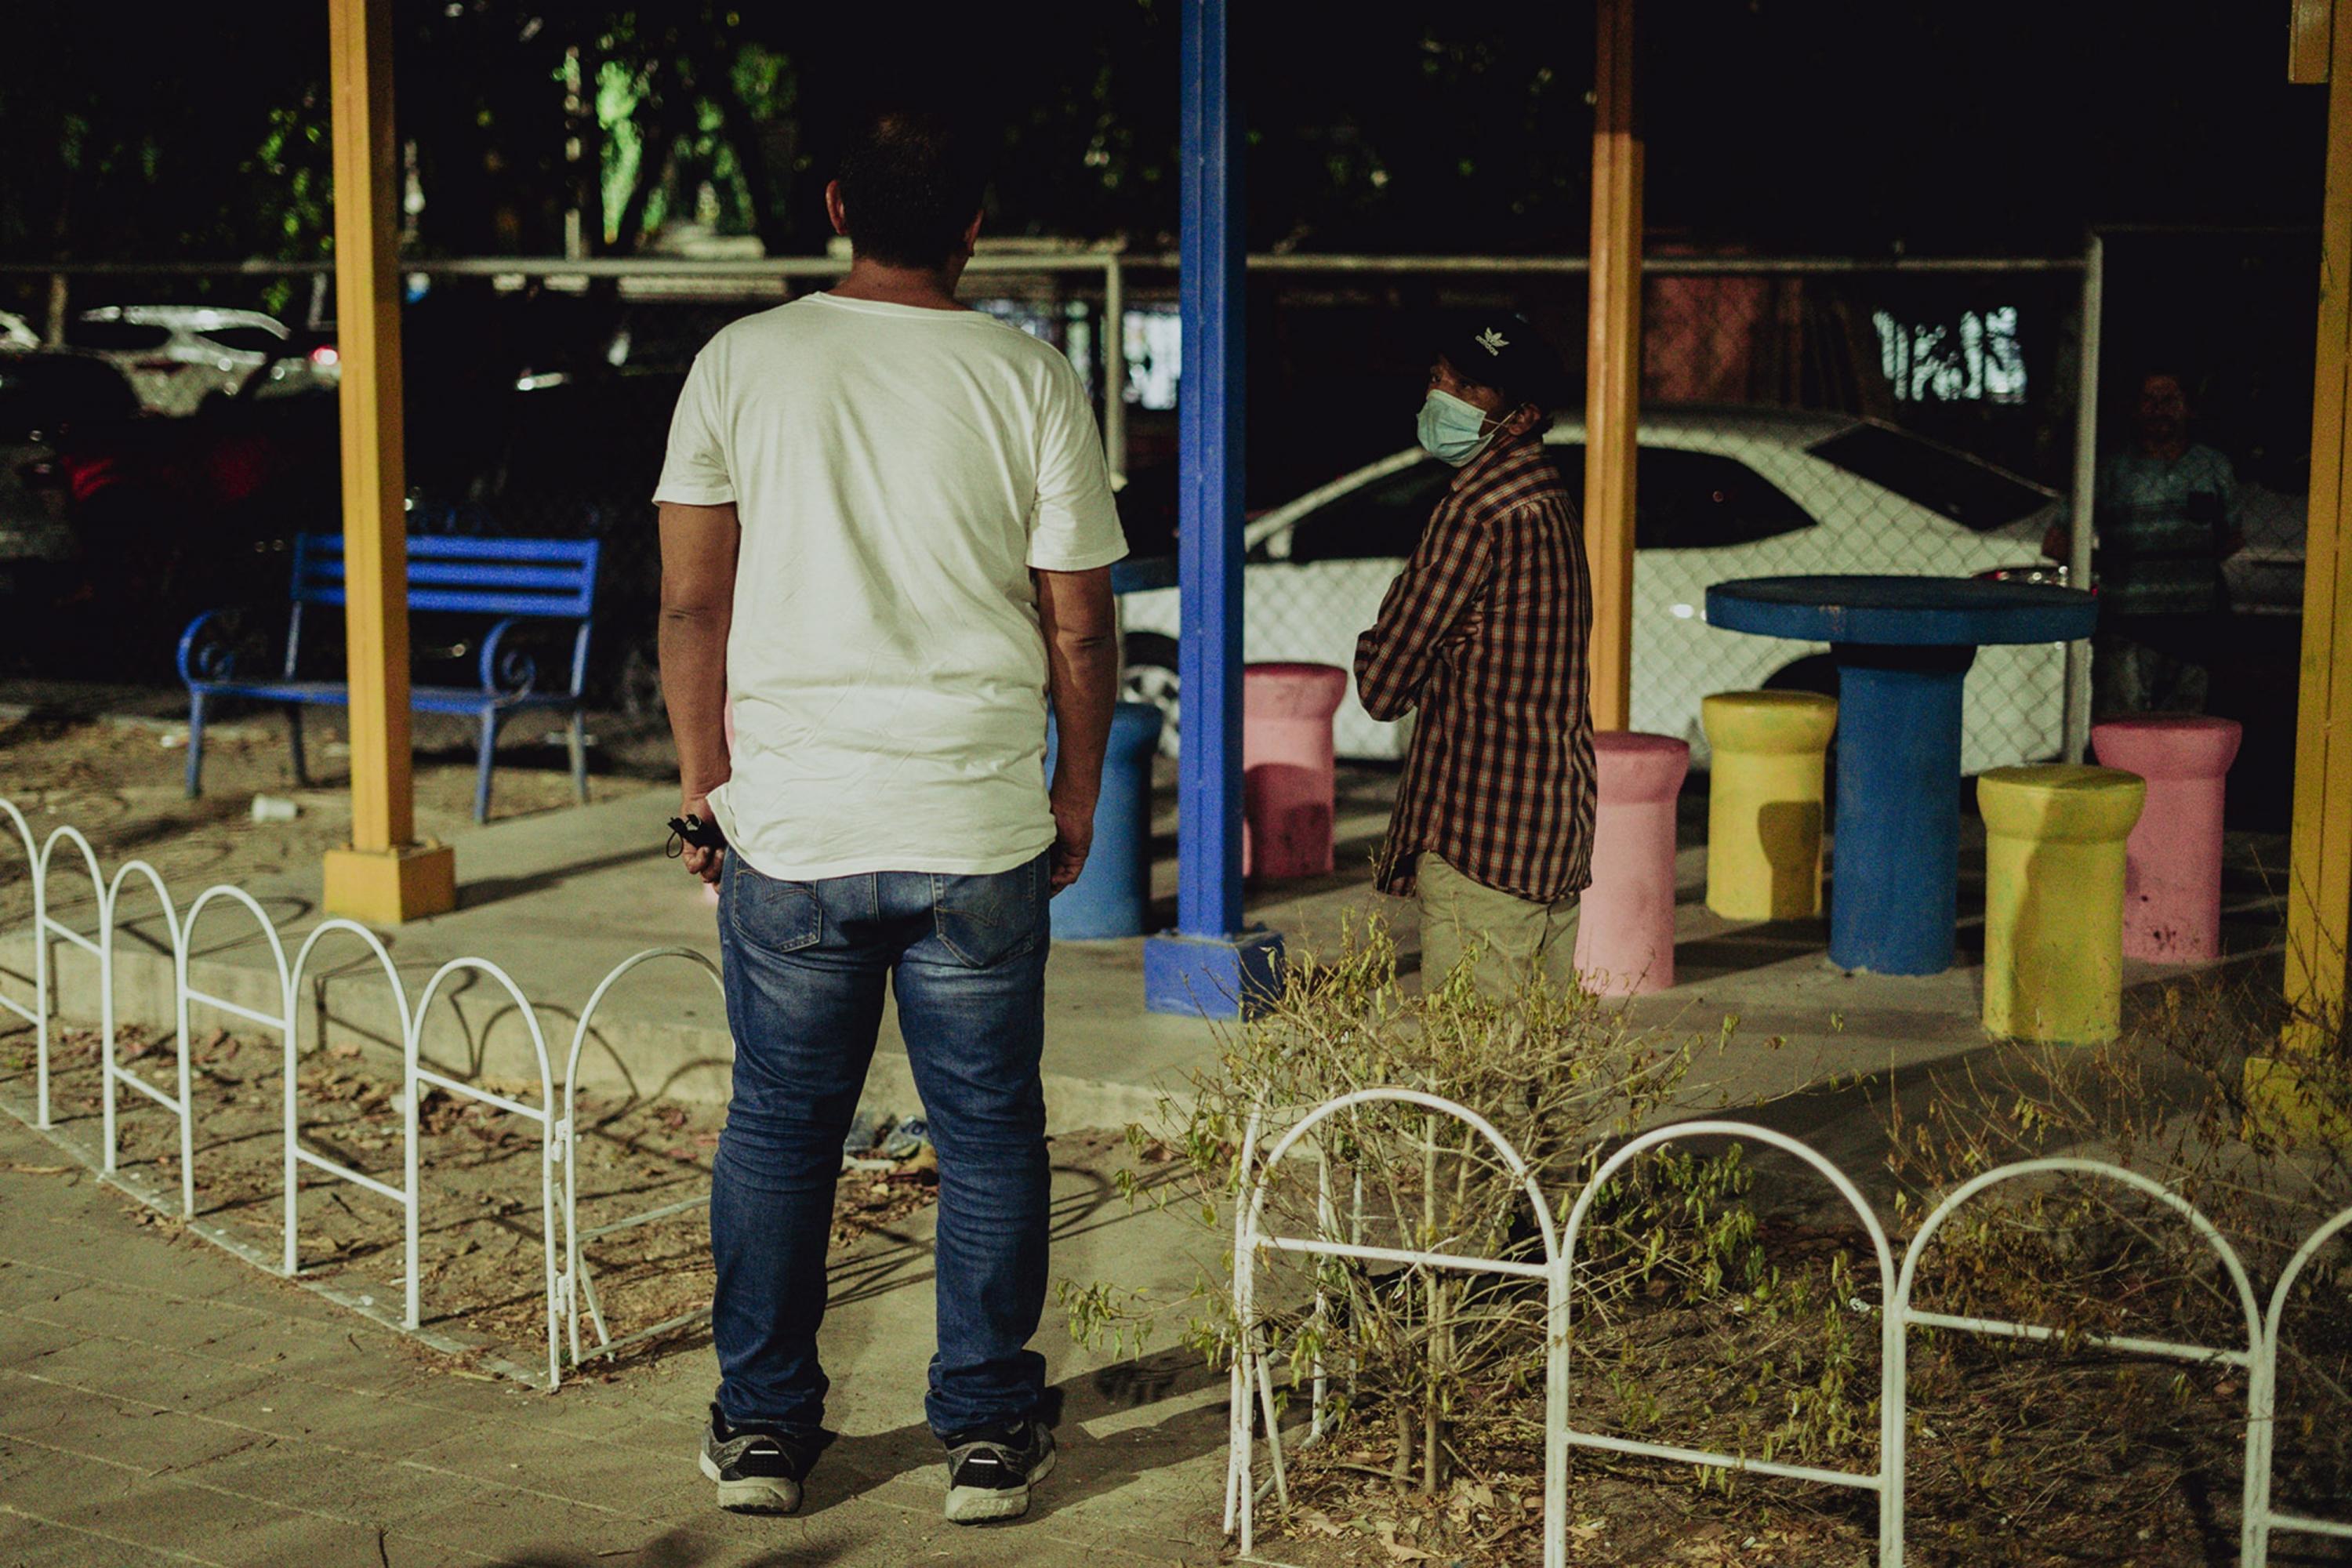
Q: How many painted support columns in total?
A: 4